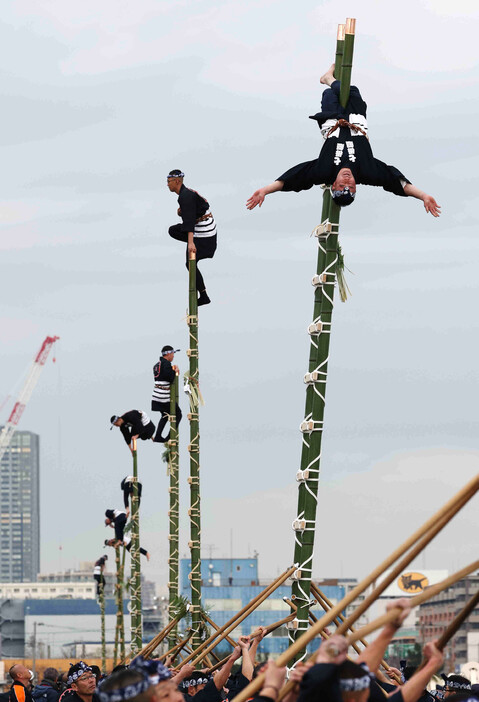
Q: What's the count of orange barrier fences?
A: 1